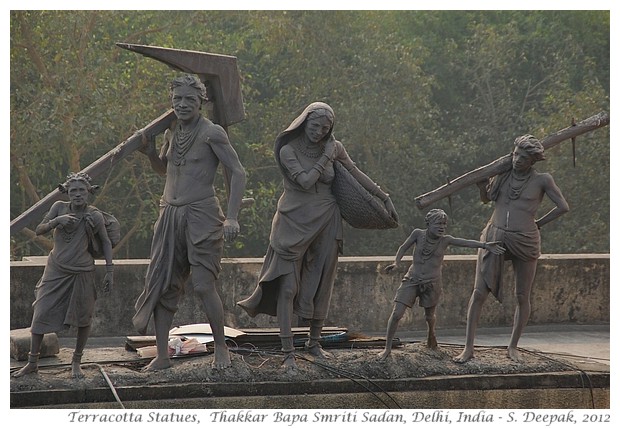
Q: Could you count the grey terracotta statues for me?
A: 5